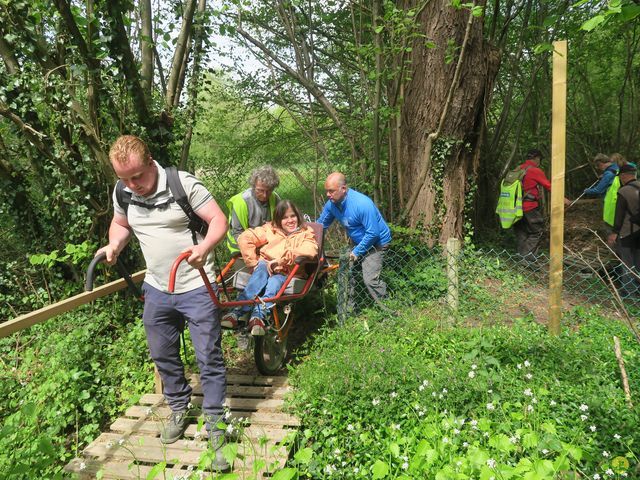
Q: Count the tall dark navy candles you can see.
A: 0